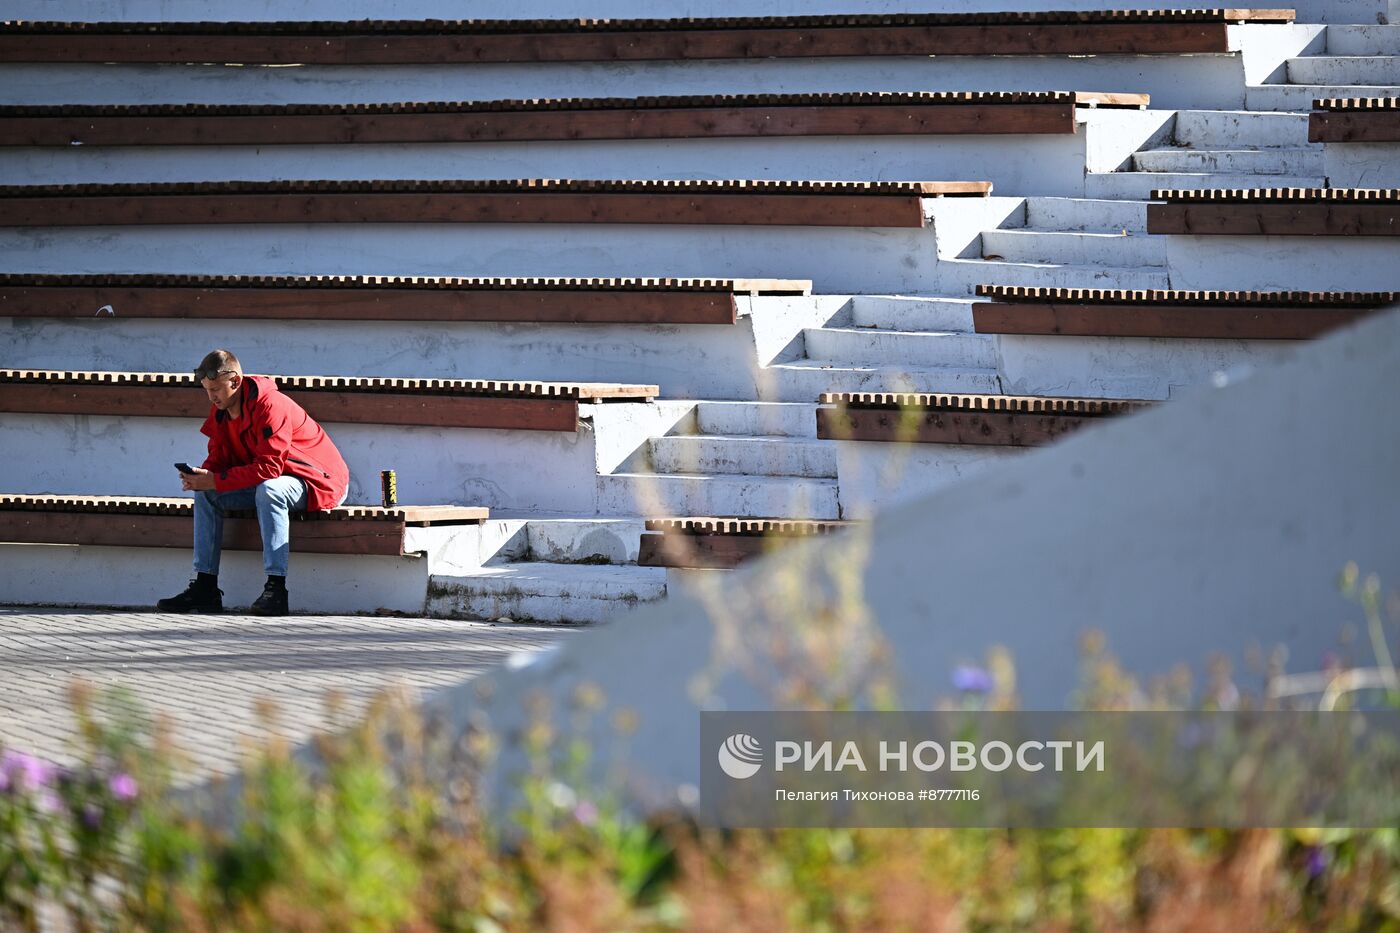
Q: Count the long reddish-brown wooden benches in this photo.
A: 11